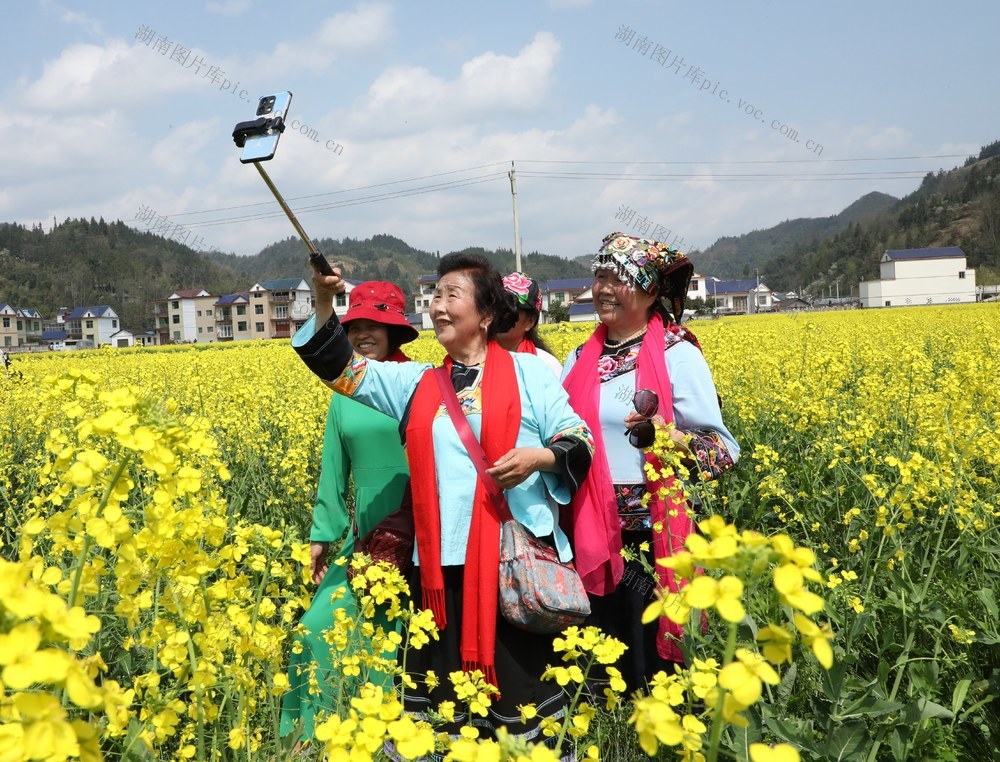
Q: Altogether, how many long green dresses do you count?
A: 1